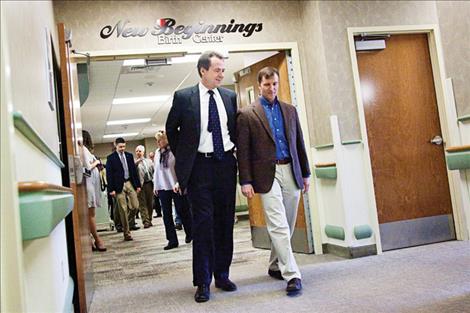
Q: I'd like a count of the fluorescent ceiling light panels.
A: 4